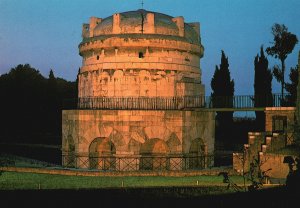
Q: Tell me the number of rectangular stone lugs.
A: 6